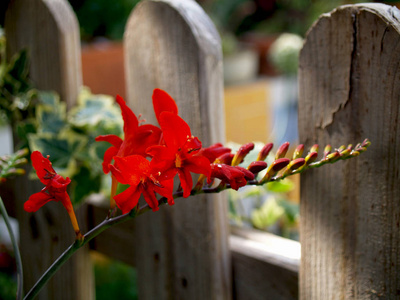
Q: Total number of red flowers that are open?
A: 4